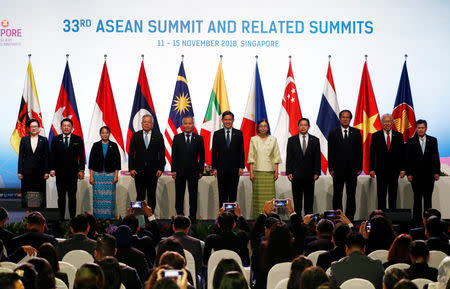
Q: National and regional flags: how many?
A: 11